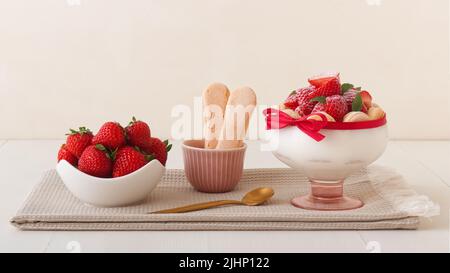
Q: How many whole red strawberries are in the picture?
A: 7